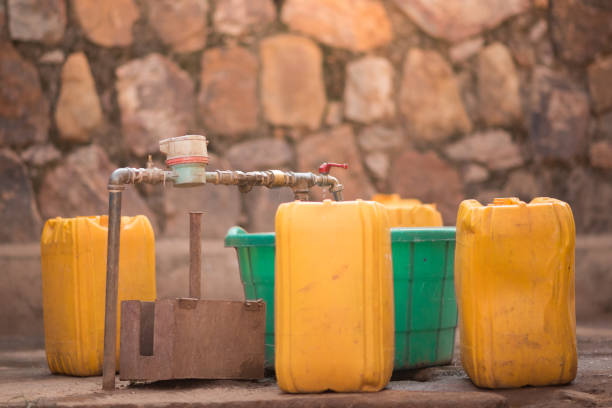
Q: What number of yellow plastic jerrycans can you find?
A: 4